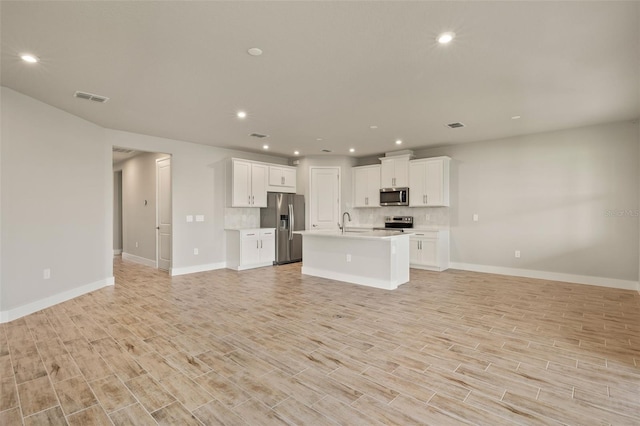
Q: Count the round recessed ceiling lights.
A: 7